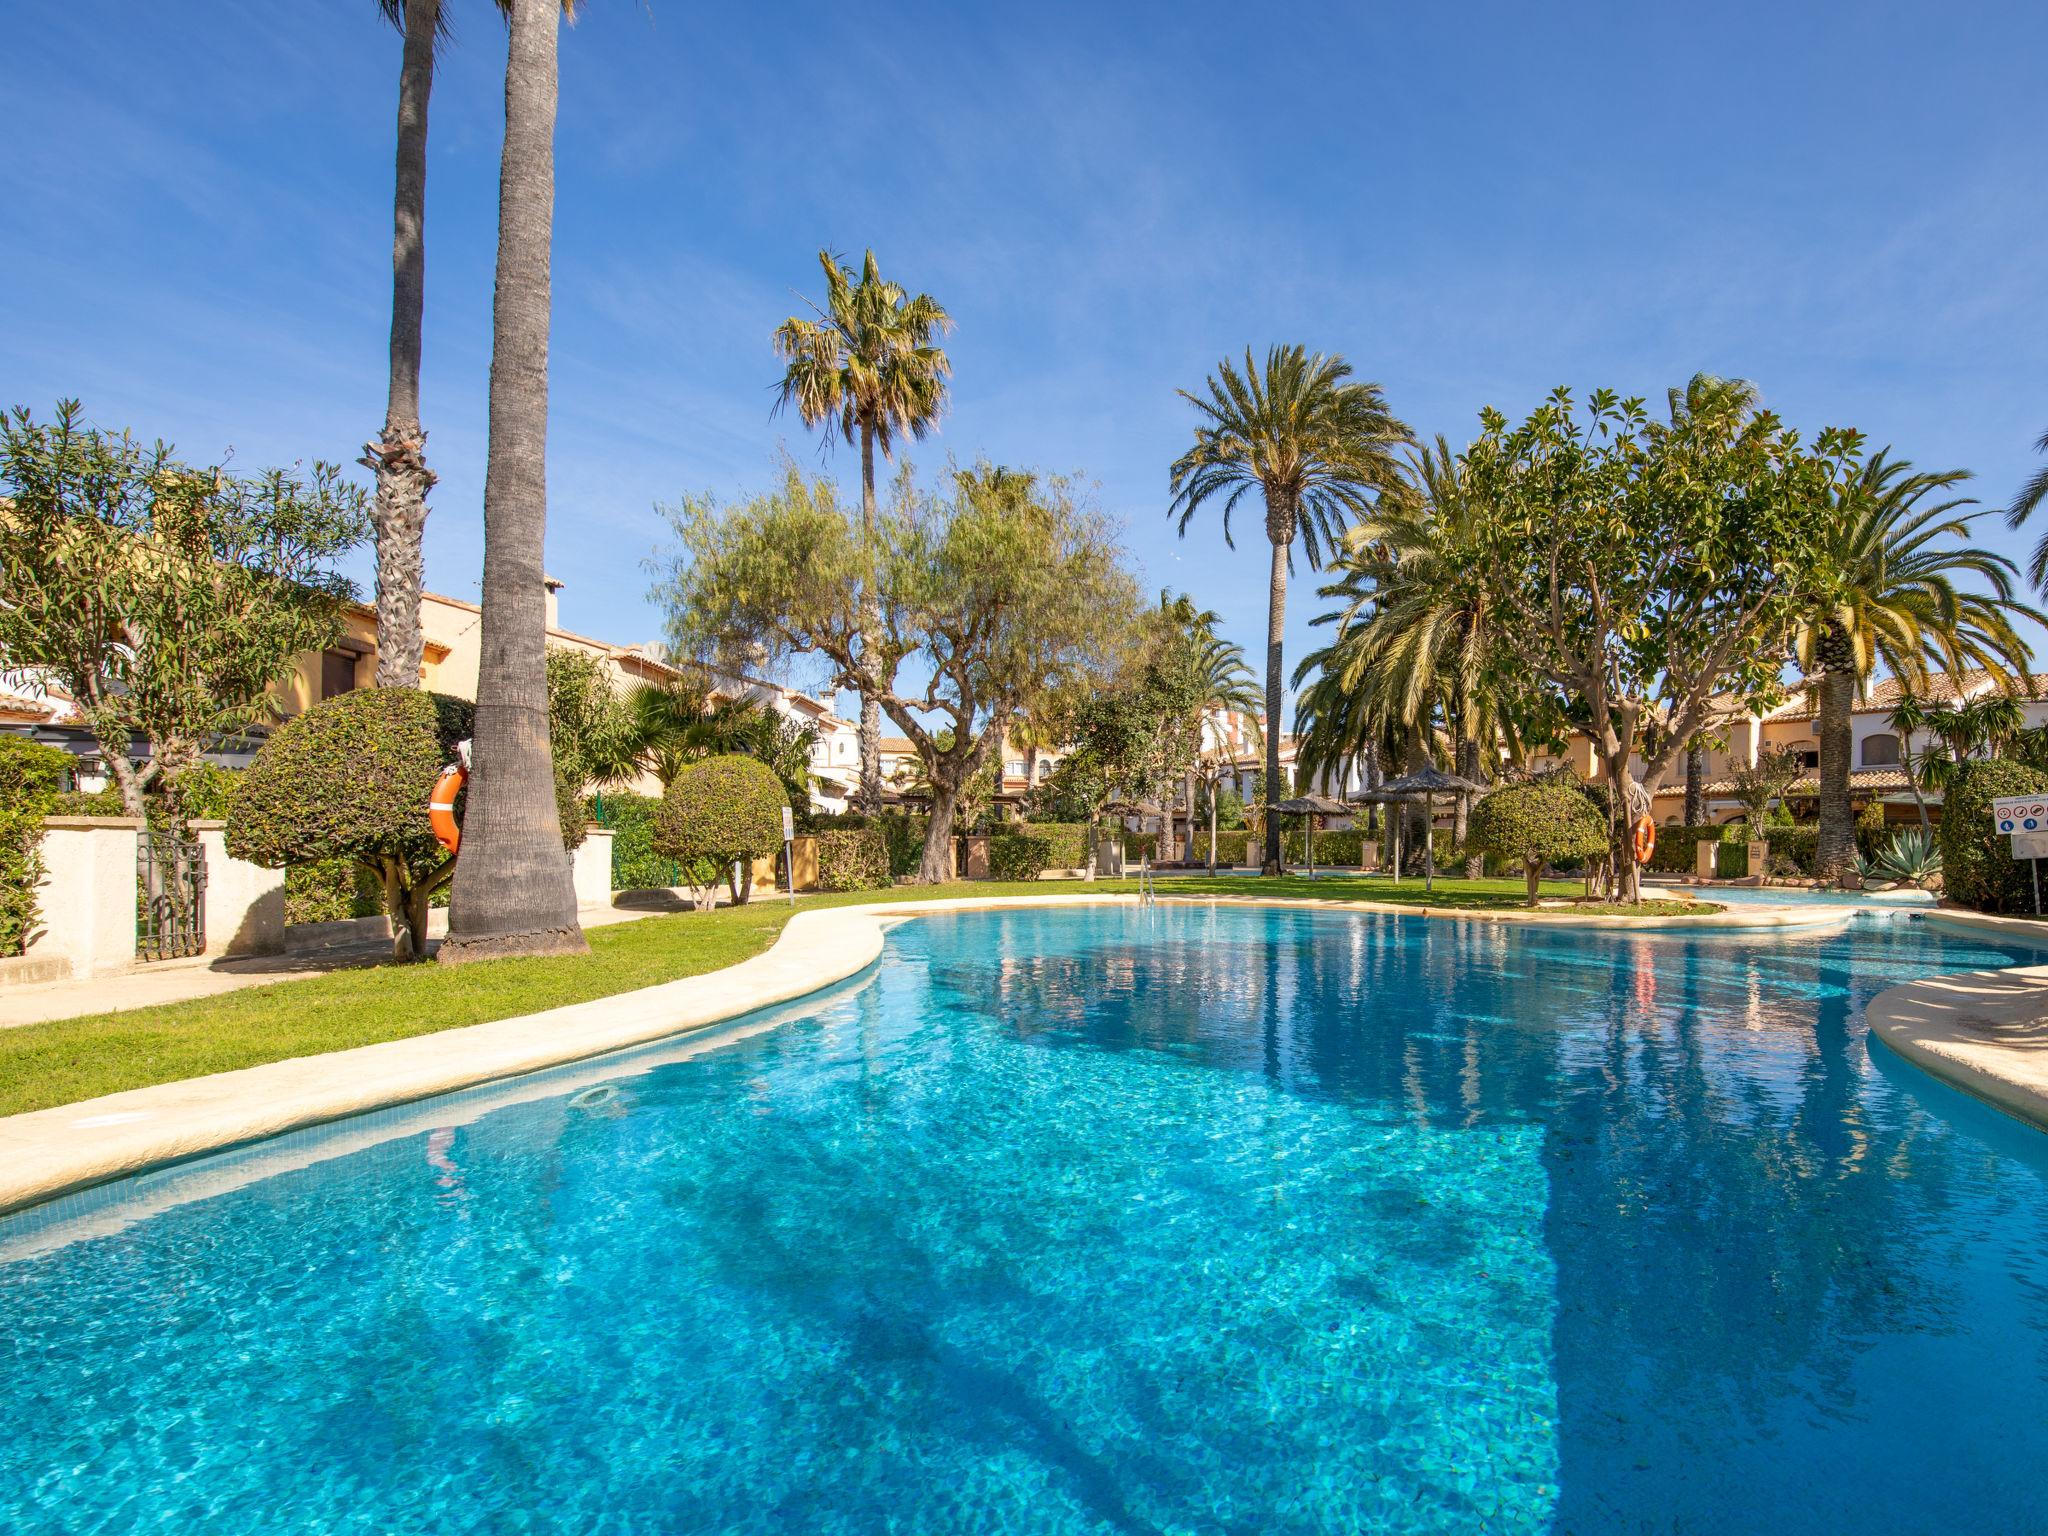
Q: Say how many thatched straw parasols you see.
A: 4